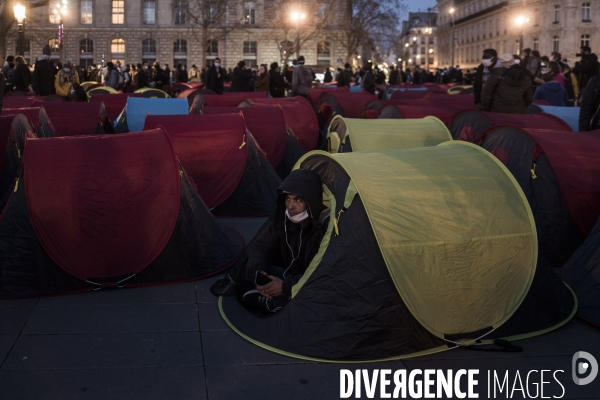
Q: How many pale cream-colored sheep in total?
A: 0